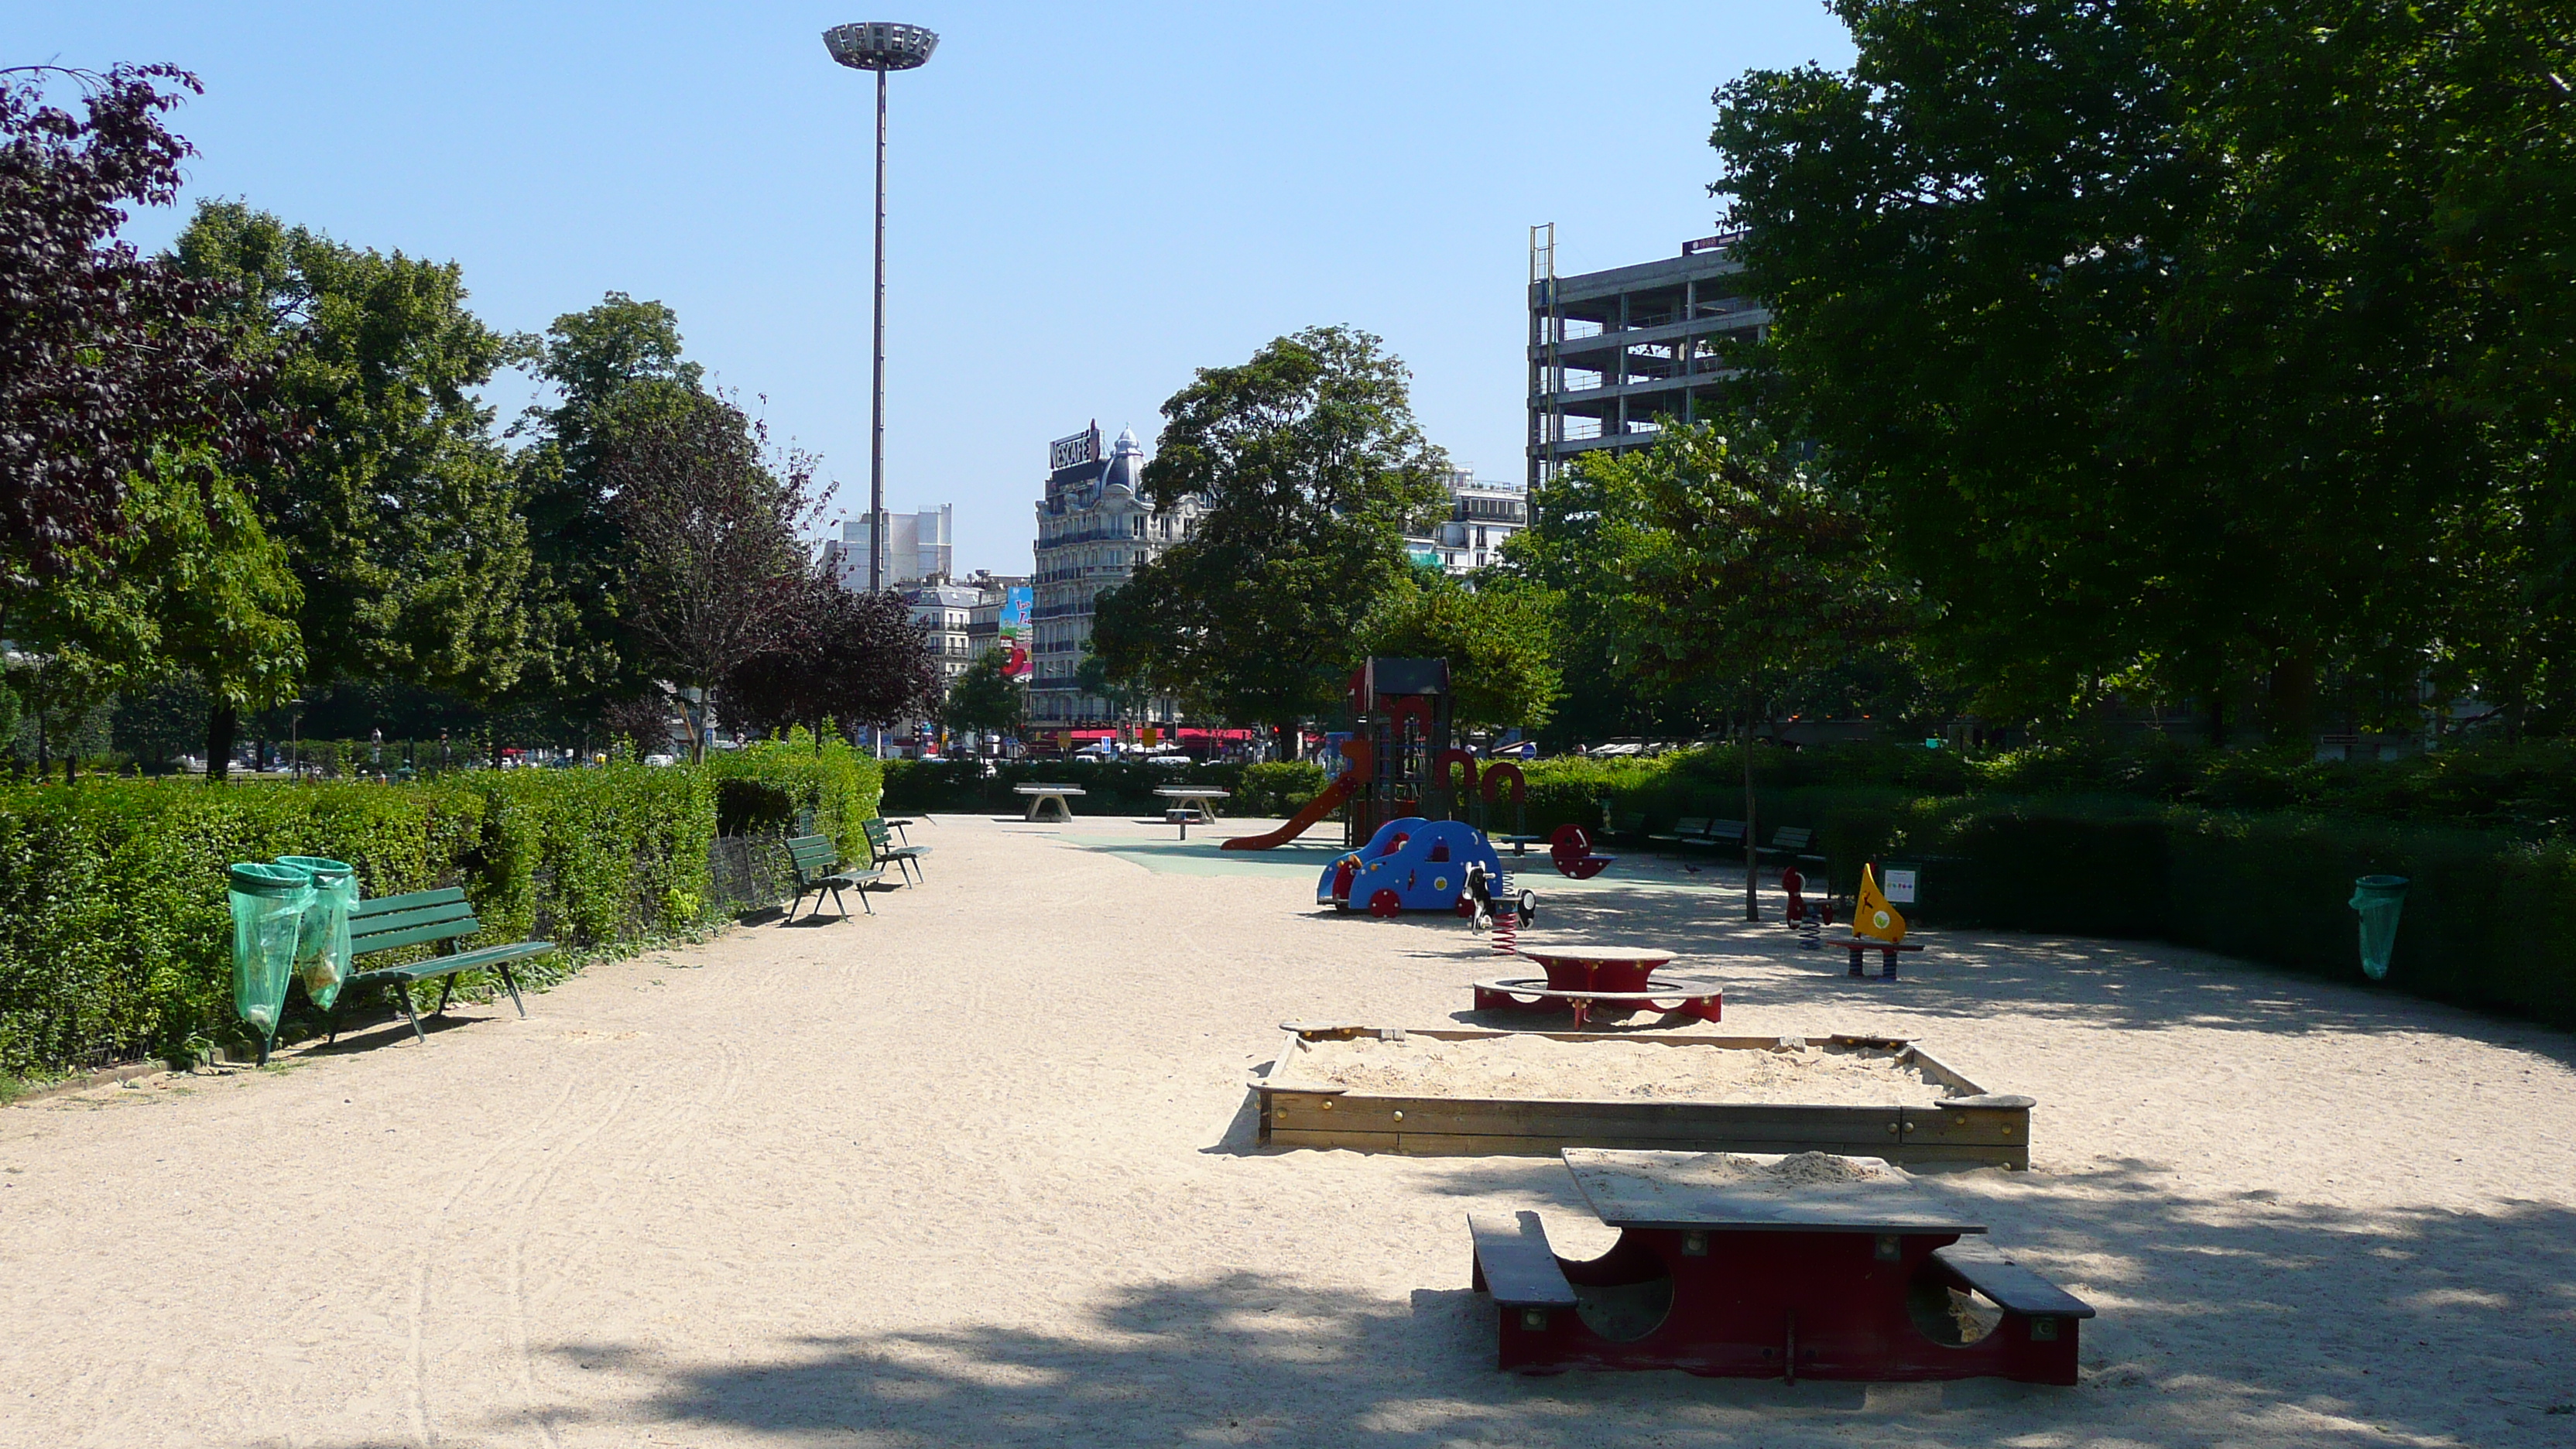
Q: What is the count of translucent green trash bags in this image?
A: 3